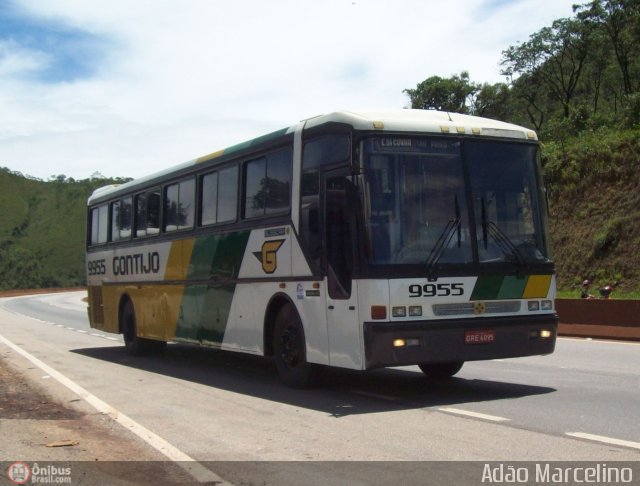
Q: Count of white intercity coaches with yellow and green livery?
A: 1